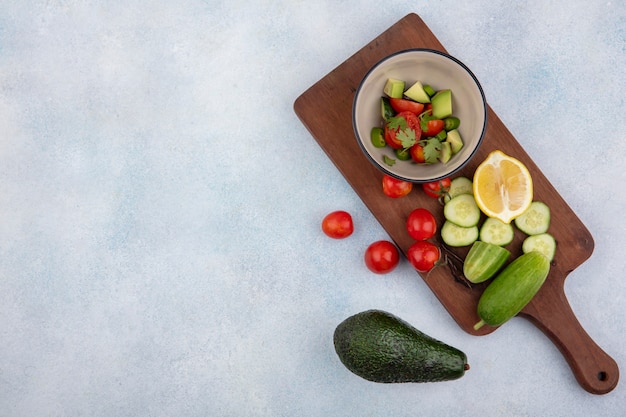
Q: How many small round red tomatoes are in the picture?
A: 6